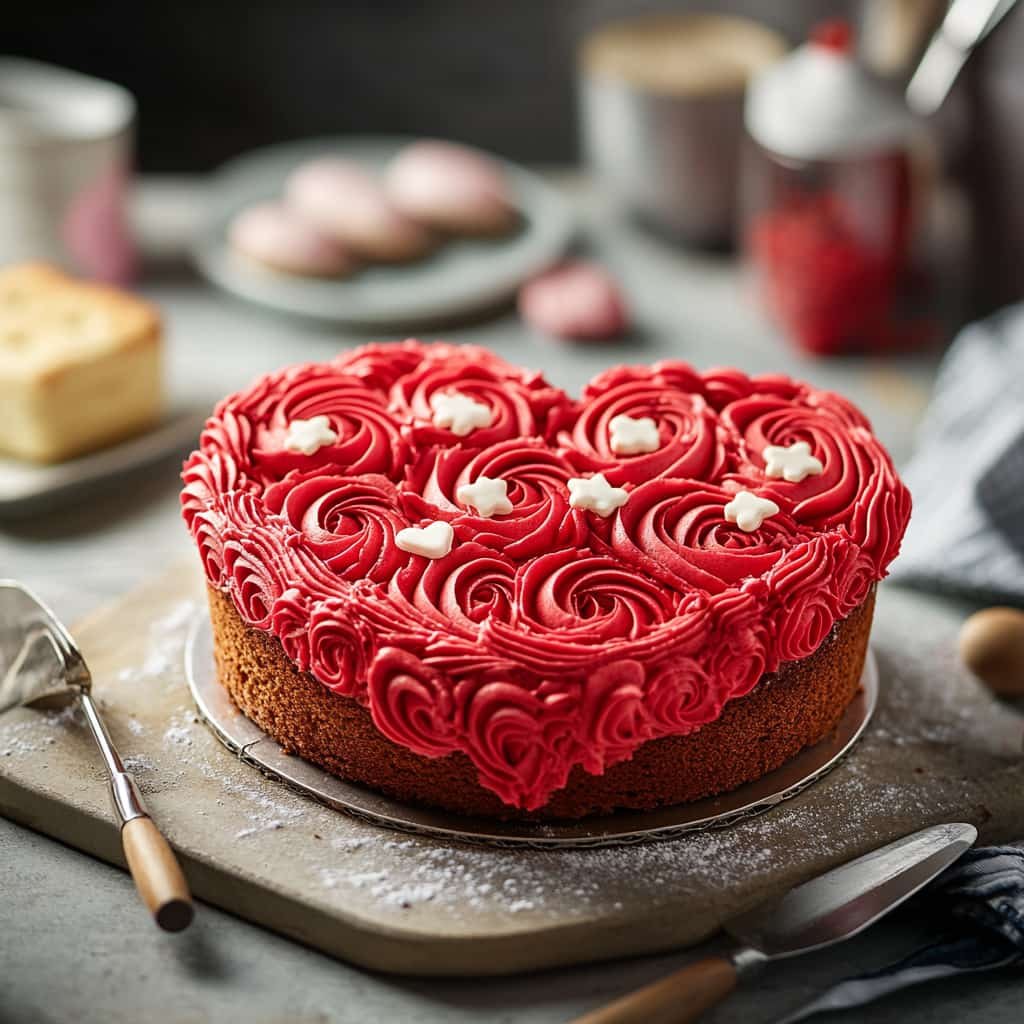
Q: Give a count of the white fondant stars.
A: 7